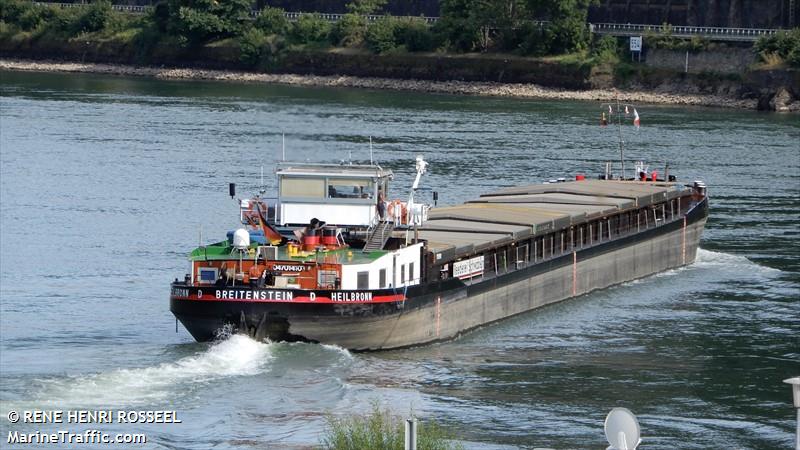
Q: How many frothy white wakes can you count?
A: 2